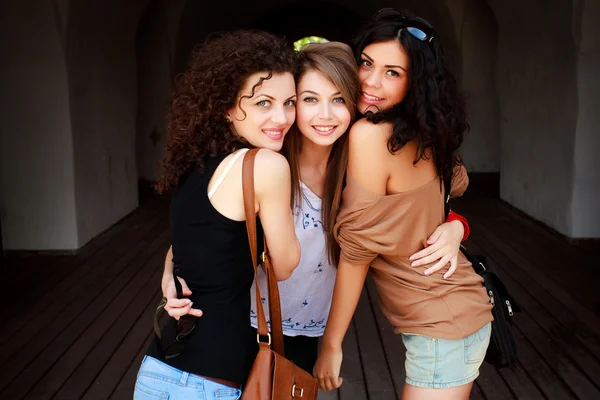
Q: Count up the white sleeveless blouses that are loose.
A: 1